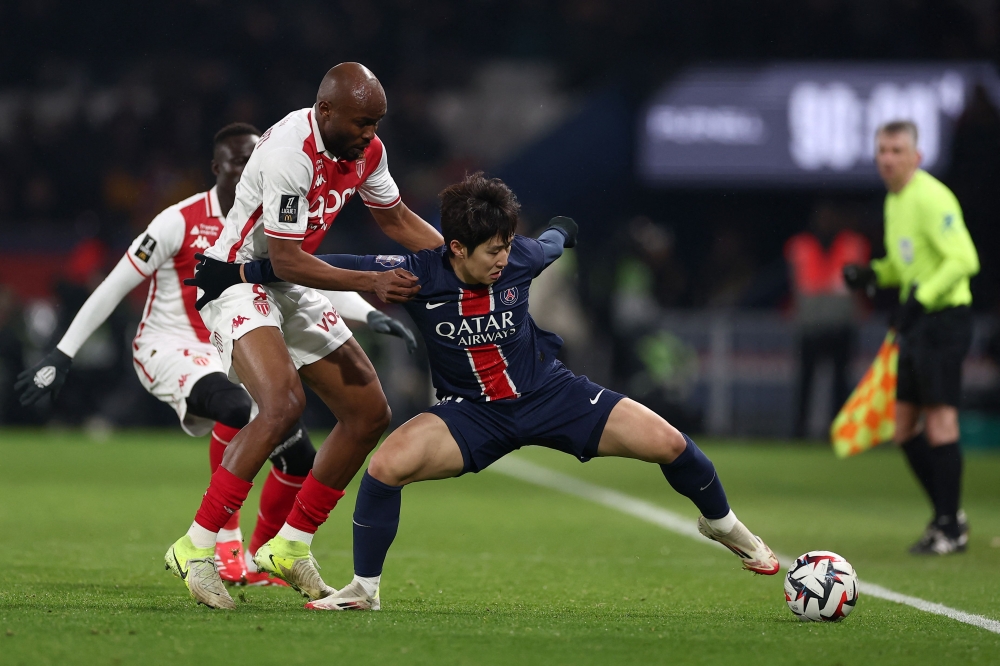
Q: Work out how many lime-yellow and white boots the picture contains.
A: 2